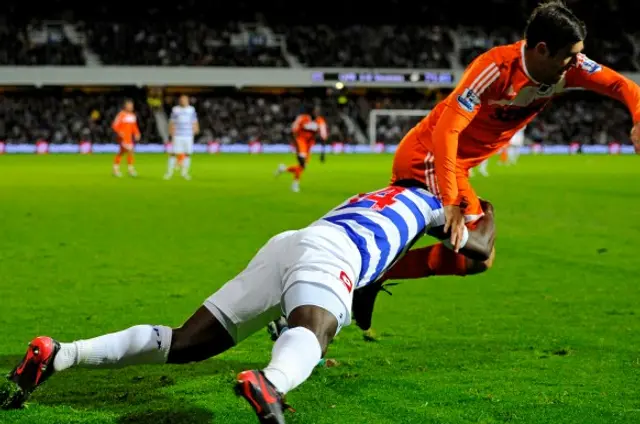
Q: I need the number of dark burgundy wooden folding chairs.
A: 0